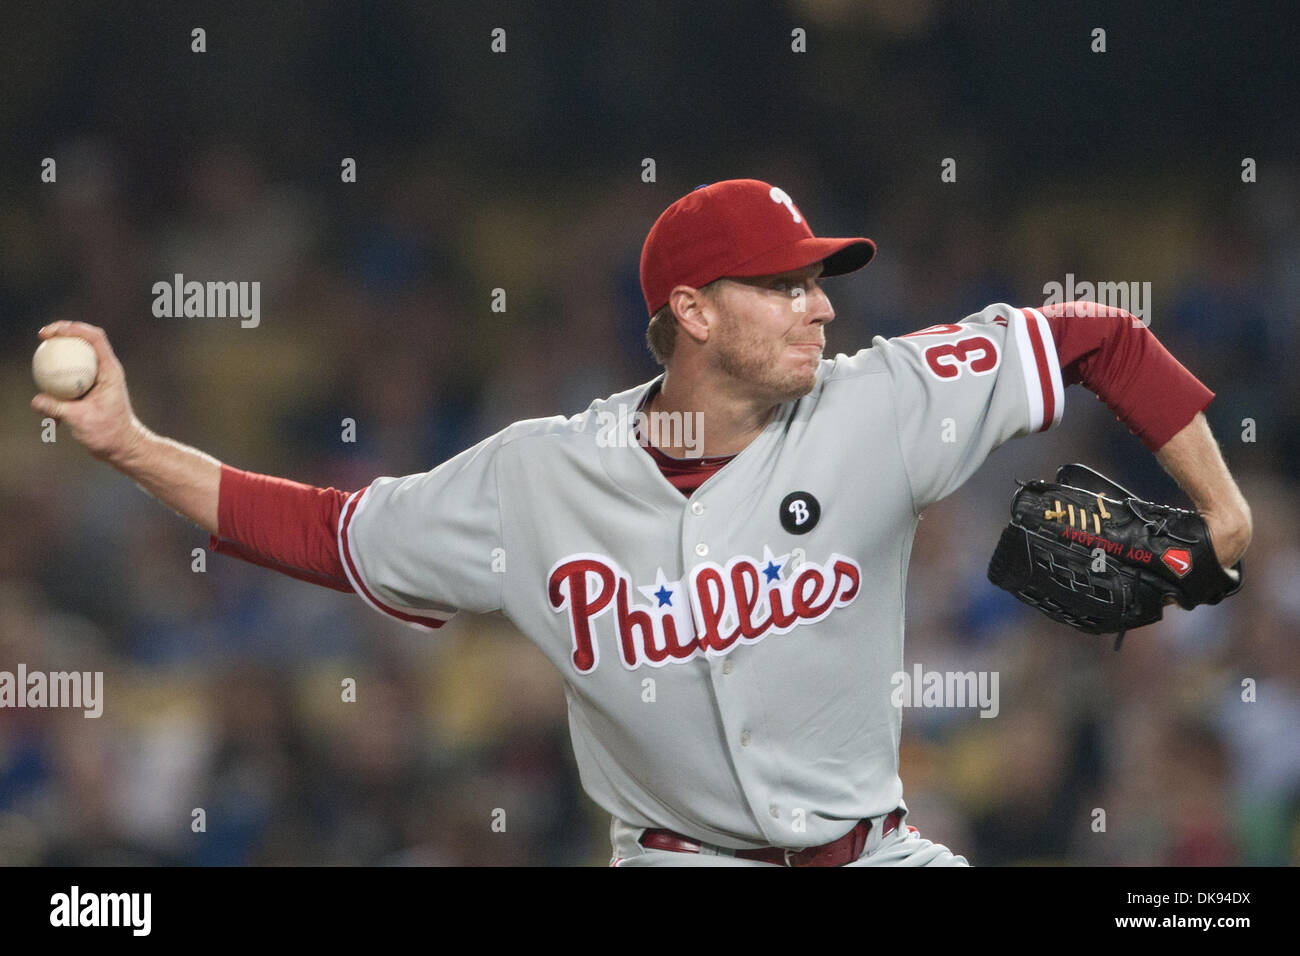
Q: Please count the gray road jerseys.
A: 1